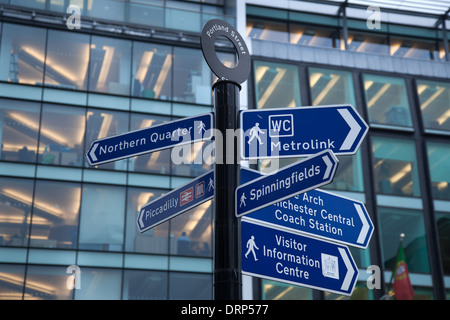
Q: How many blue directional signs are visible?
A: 6